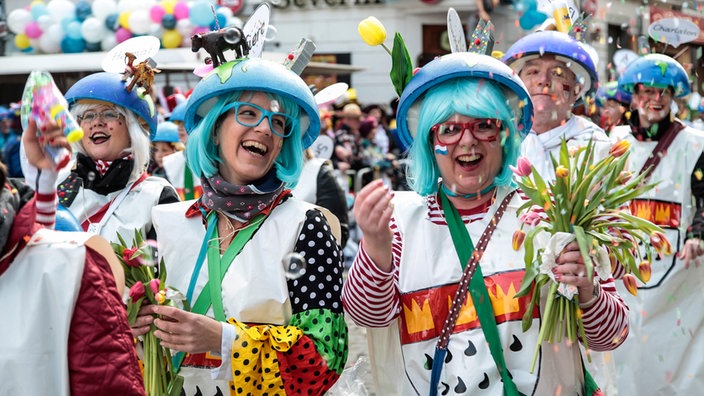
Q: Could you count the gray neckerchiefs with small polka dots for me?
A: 1